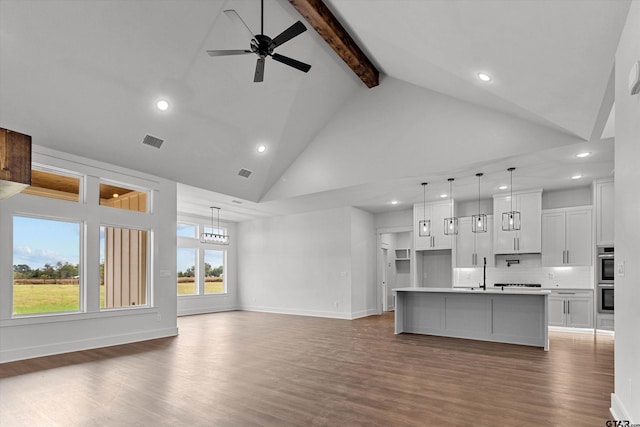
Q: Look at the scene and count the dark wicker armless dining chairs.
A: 0